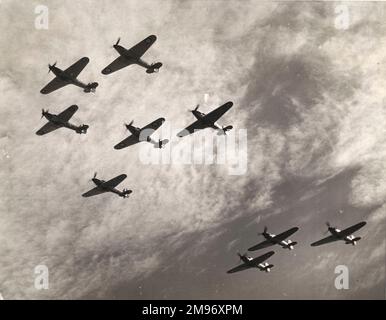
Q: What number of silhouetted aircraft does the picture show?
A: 9